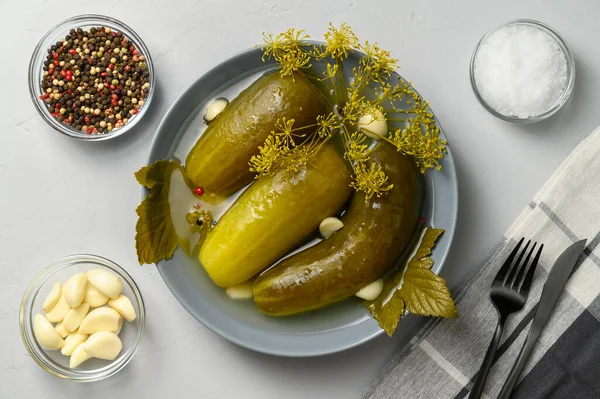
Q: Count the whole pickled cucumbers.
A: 3